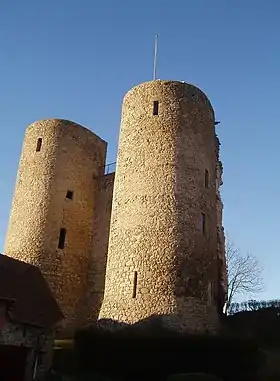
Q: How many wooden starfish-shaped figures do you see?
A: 0